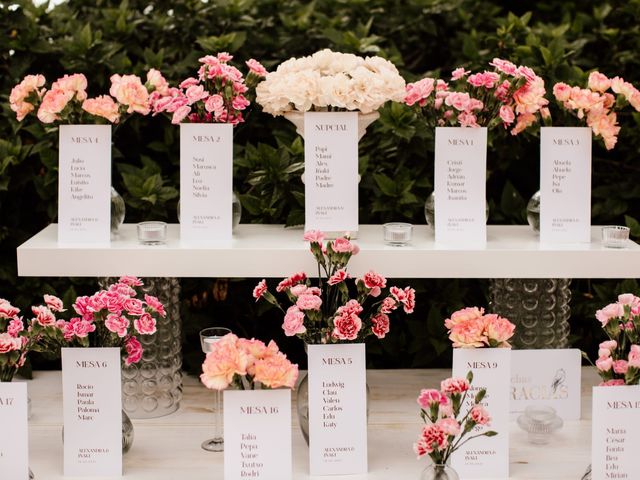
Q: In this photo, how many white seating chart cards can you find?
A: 11